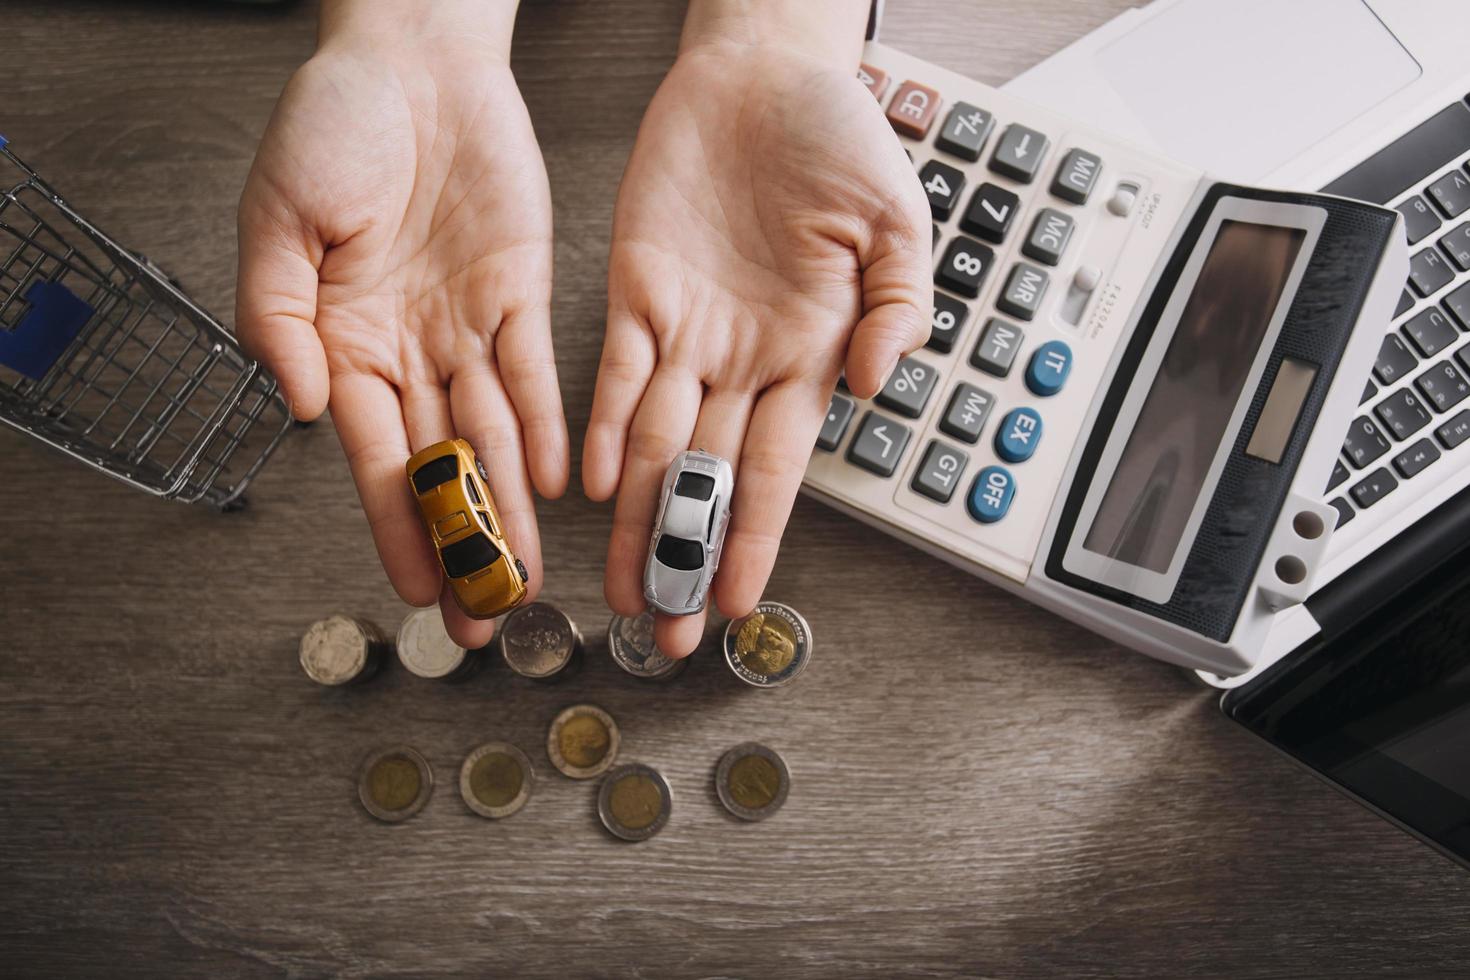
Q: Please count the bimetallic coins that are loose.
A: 5